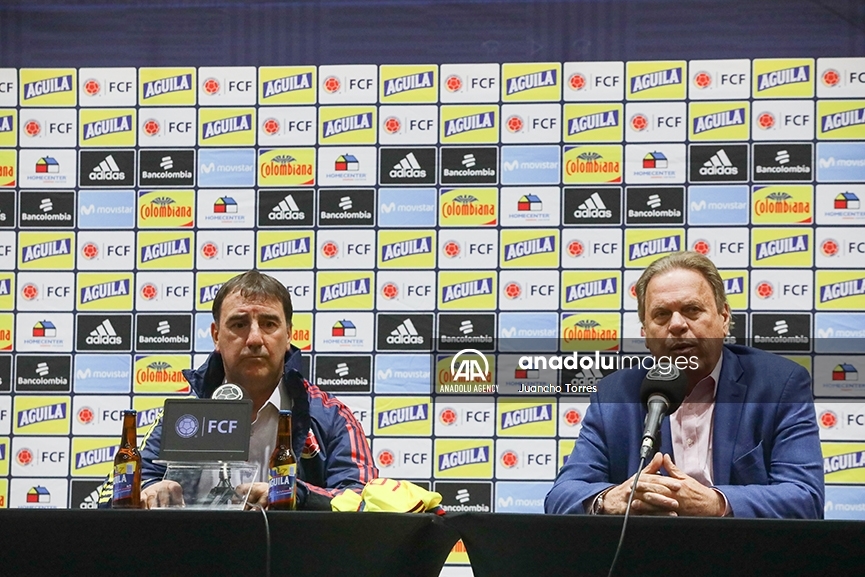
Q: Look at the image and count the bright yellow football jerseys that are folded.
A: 1